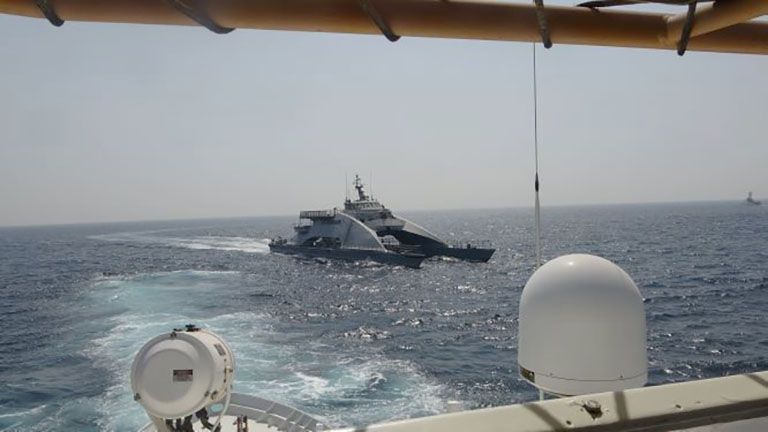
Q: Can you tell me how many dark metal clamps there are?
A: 5